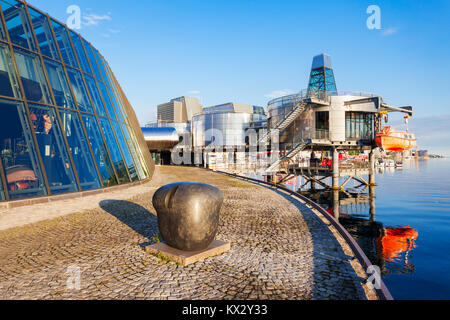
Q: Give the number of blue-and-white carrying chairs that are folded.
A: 0